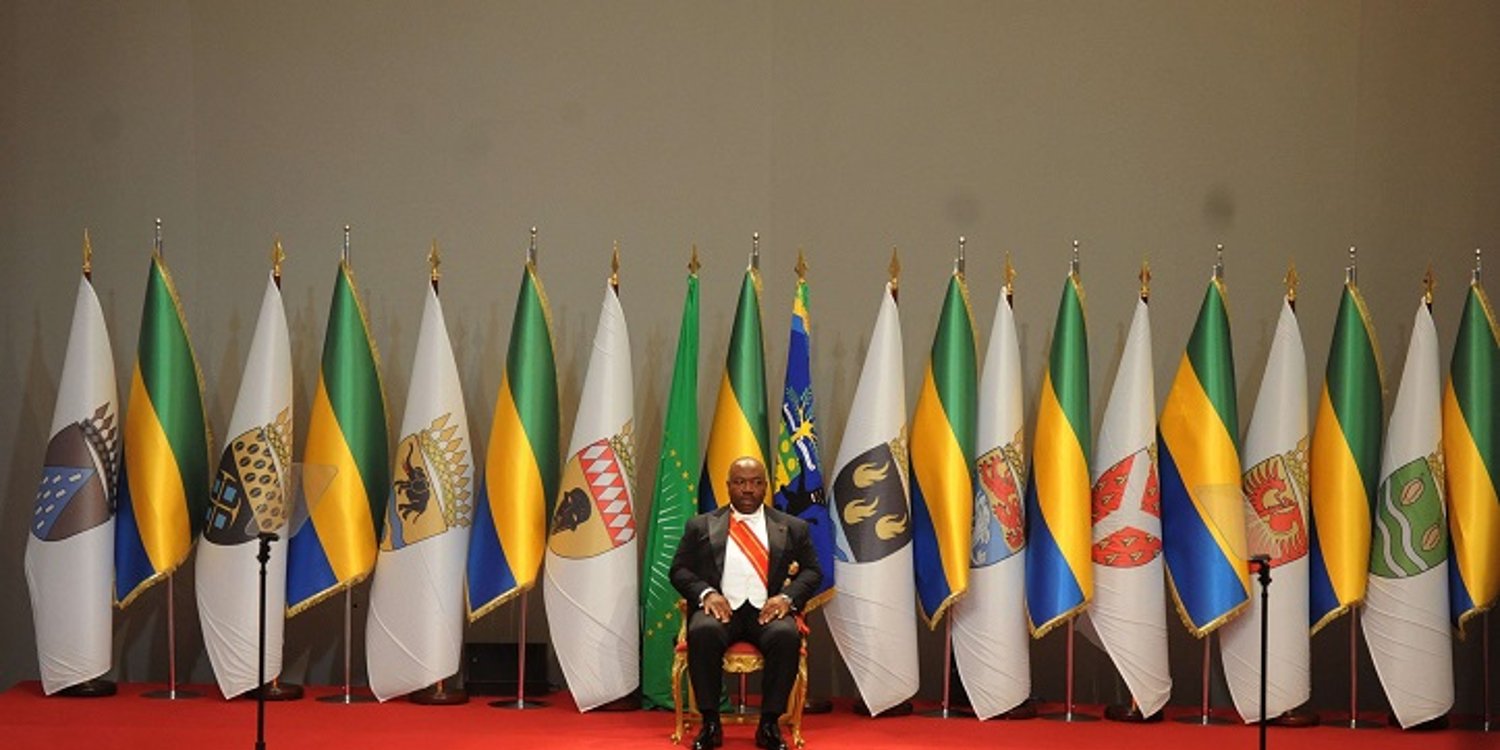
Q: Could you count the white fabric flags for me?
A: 9